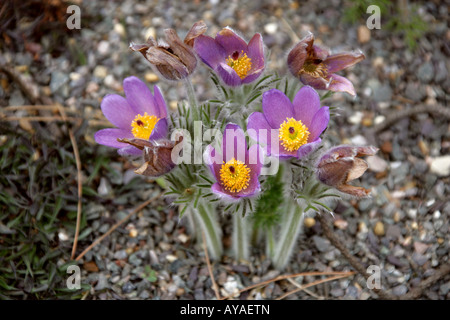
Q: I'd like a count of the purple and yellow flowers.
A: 4